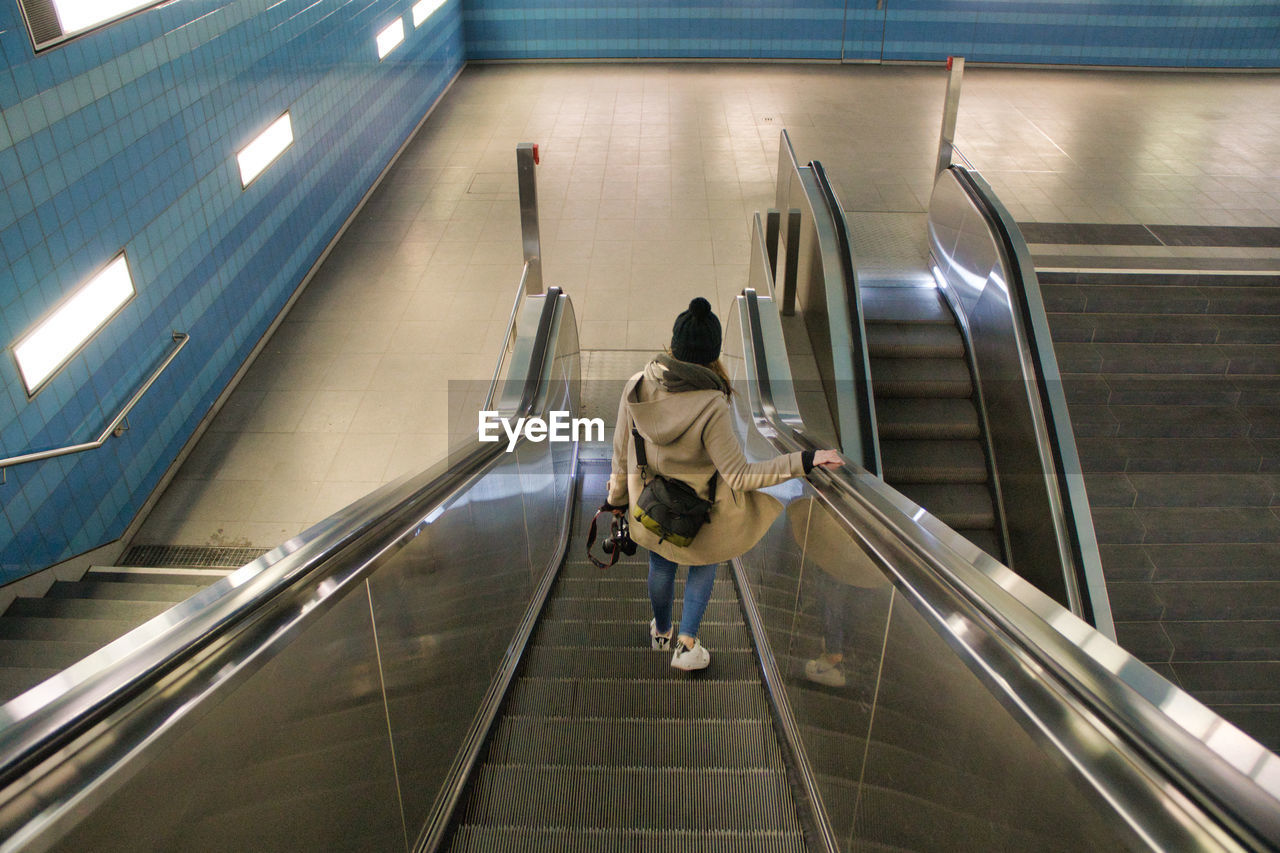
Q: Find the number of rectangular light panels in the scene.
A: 5